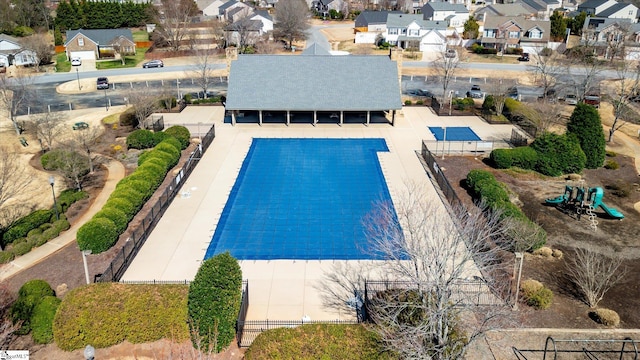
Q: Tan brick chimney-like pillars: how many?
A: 2